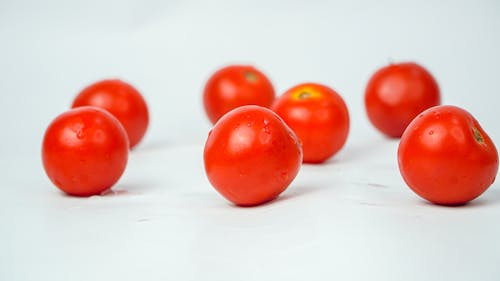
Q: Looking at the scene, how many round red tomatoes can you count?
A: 7